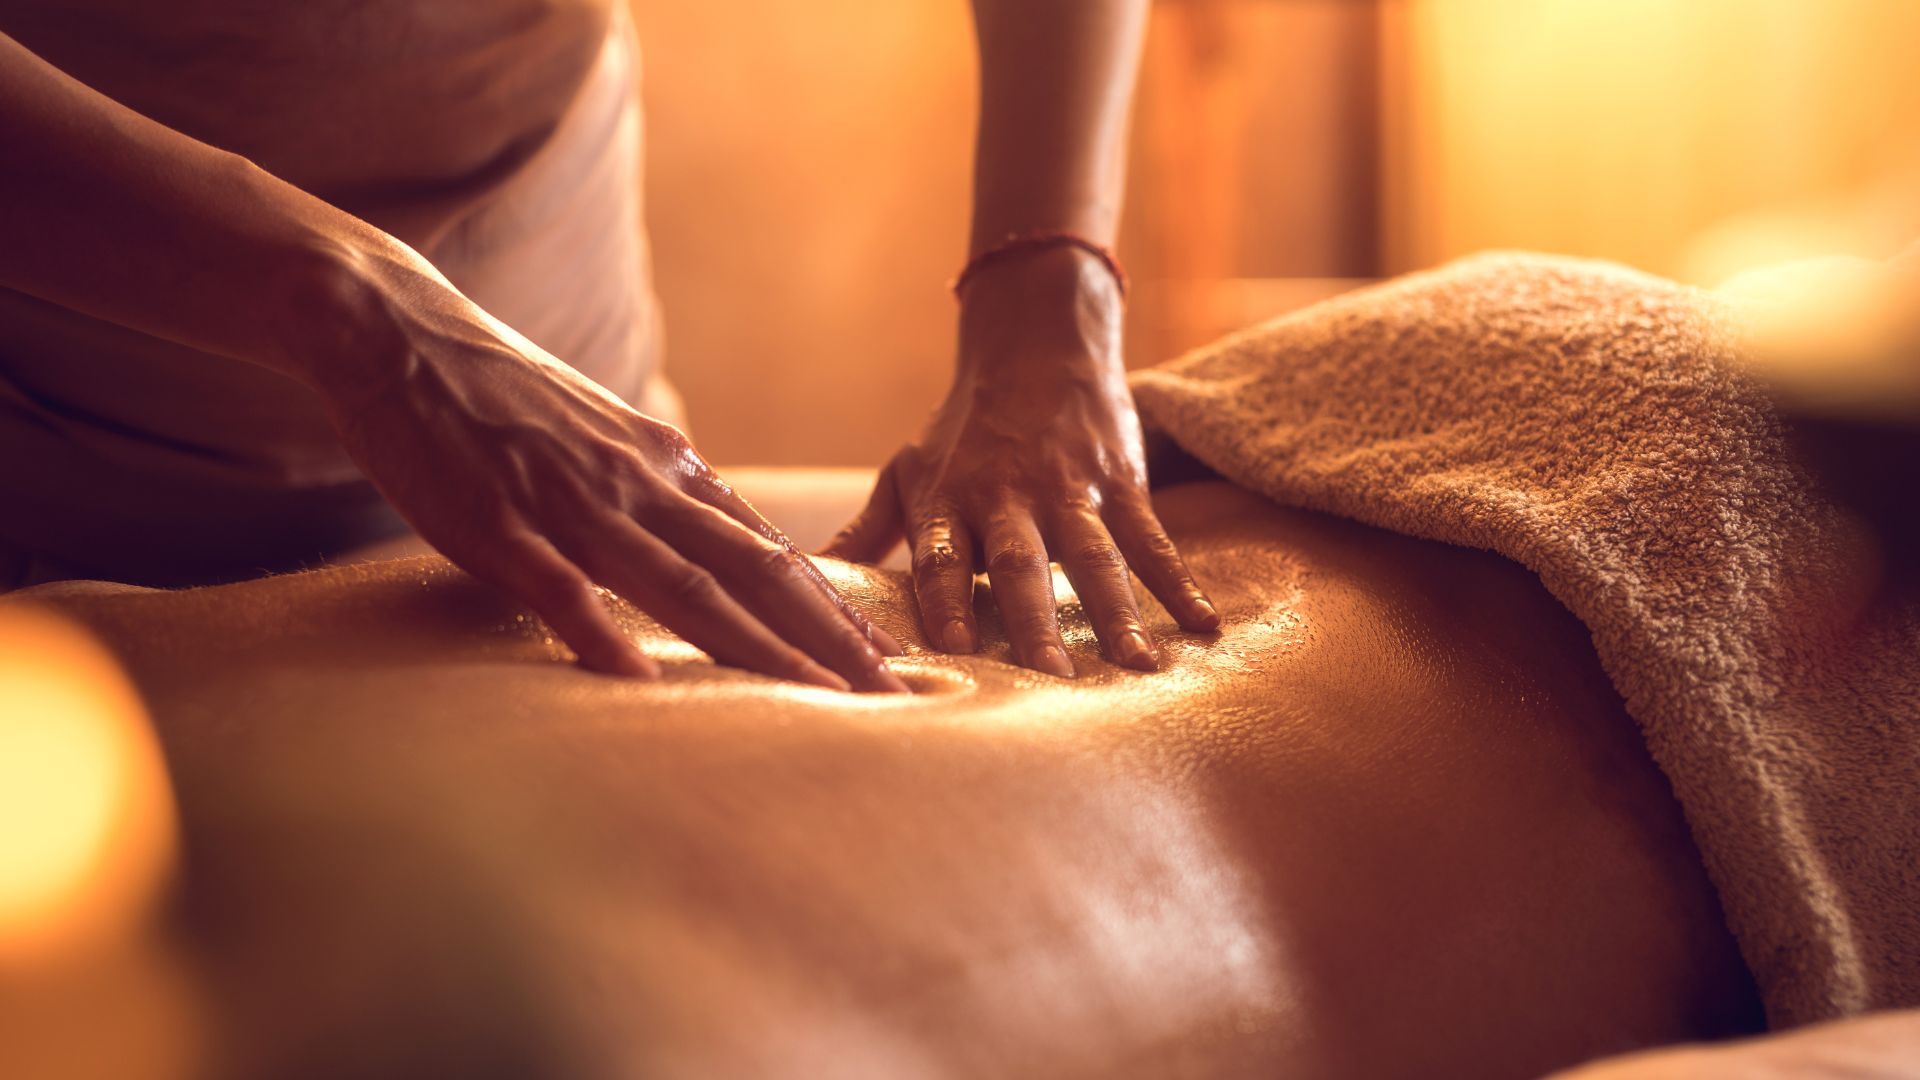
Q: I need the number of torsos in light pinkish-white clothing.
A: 1